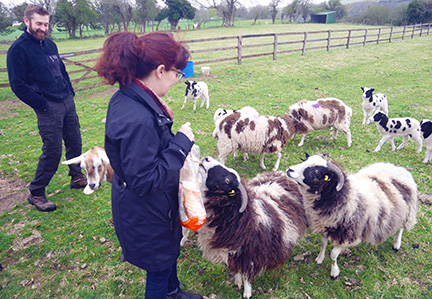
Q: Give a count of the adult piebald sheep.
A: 4